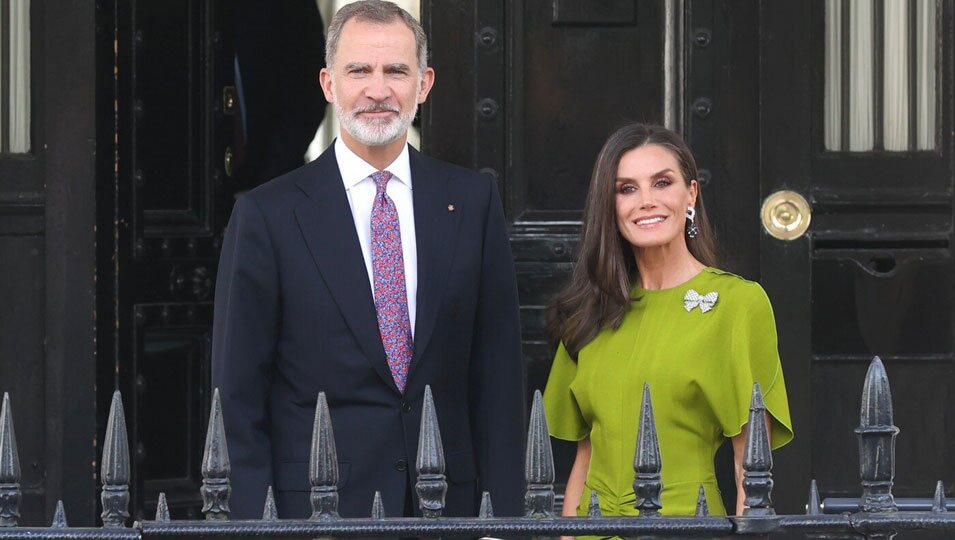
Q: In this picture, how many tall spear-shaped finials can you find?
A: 9